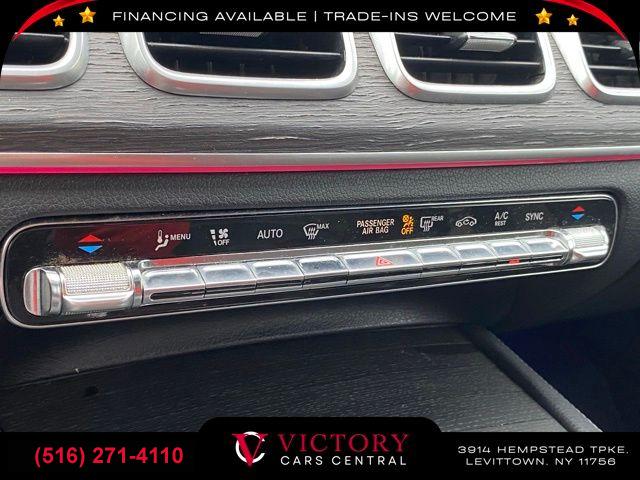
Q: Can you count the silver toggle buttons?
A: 9